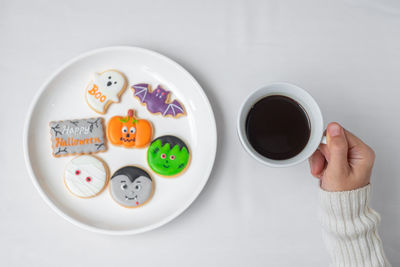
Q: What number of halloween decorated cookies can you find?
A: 7